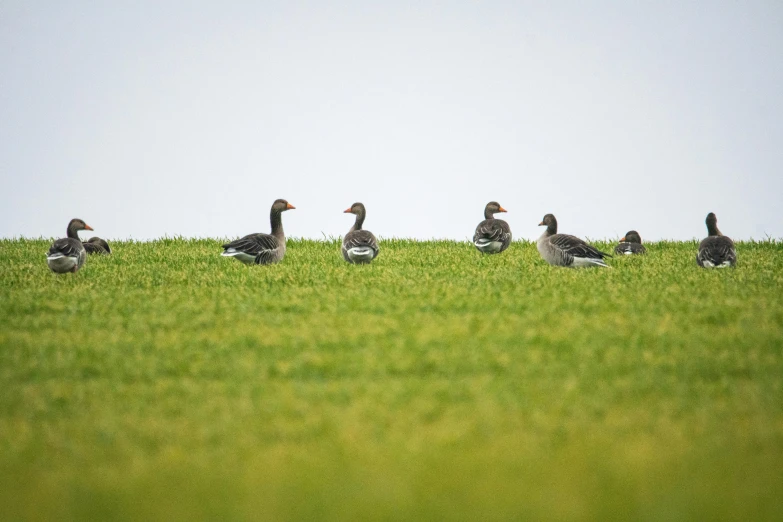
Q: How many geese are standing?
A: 6